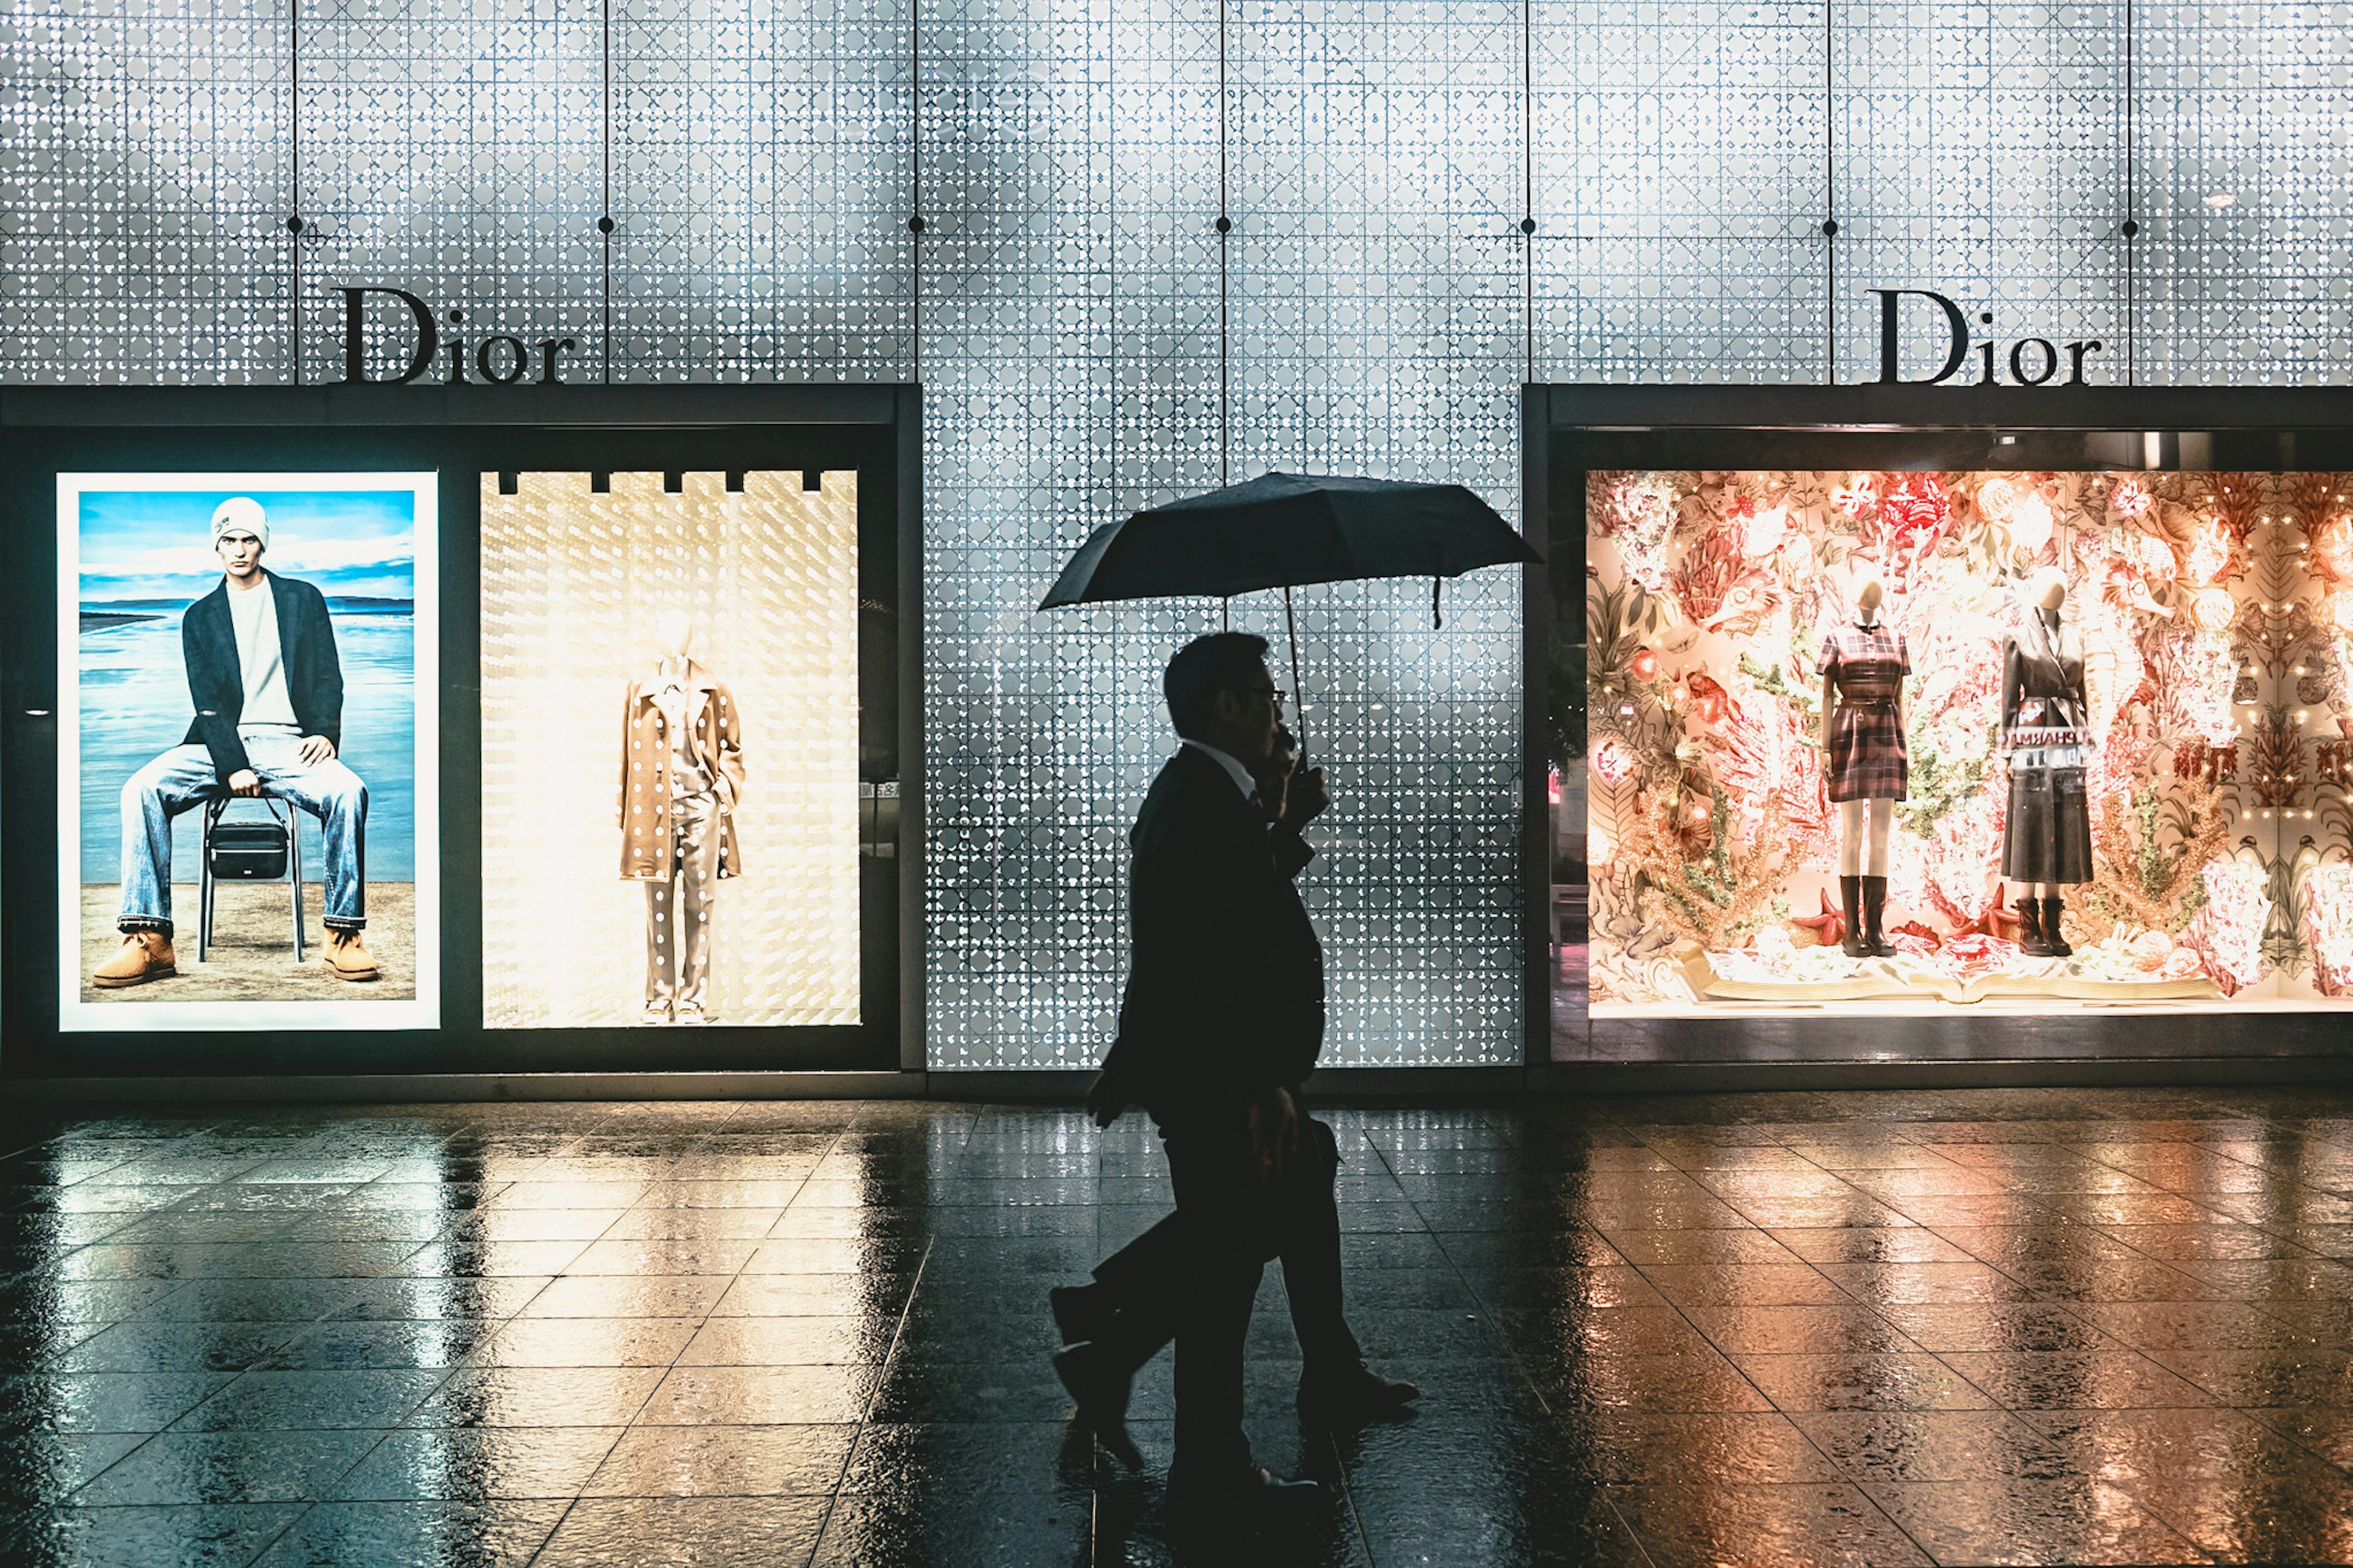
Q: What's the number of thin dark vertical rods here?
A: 7